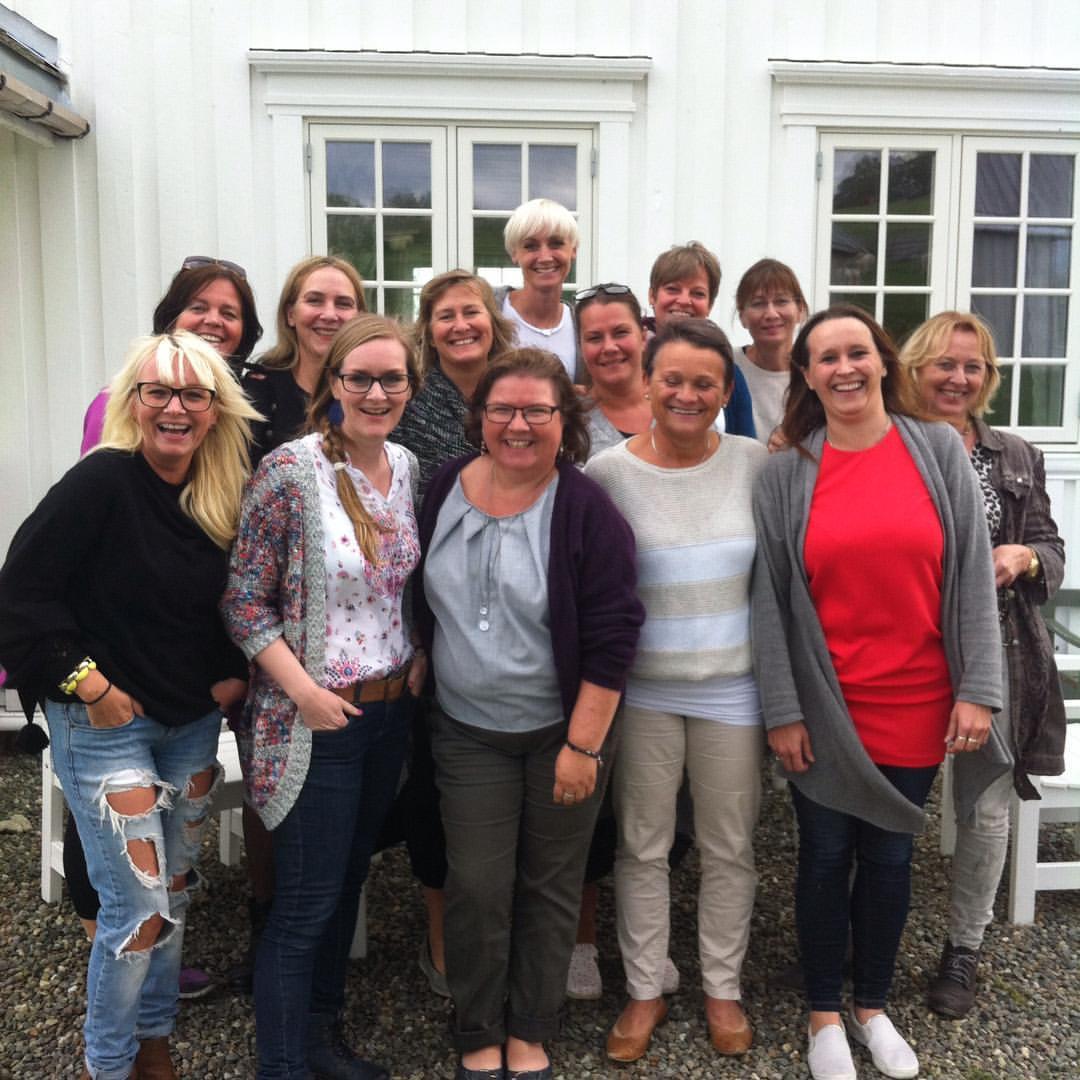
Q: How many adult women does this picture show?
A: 13